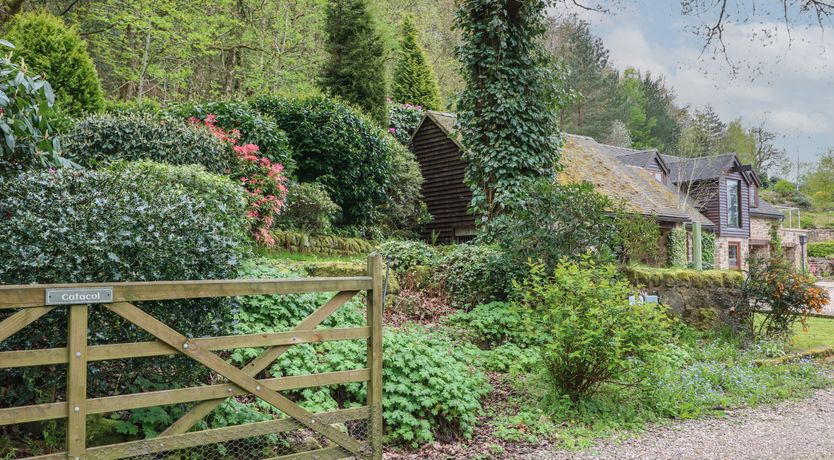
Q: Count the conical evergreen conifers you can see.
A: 3